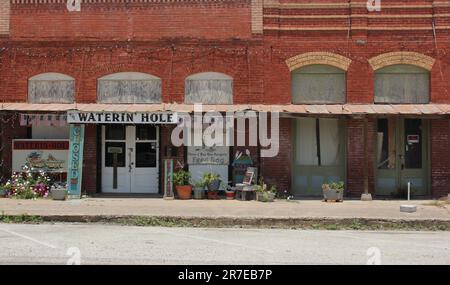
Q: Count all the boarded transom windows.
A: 5